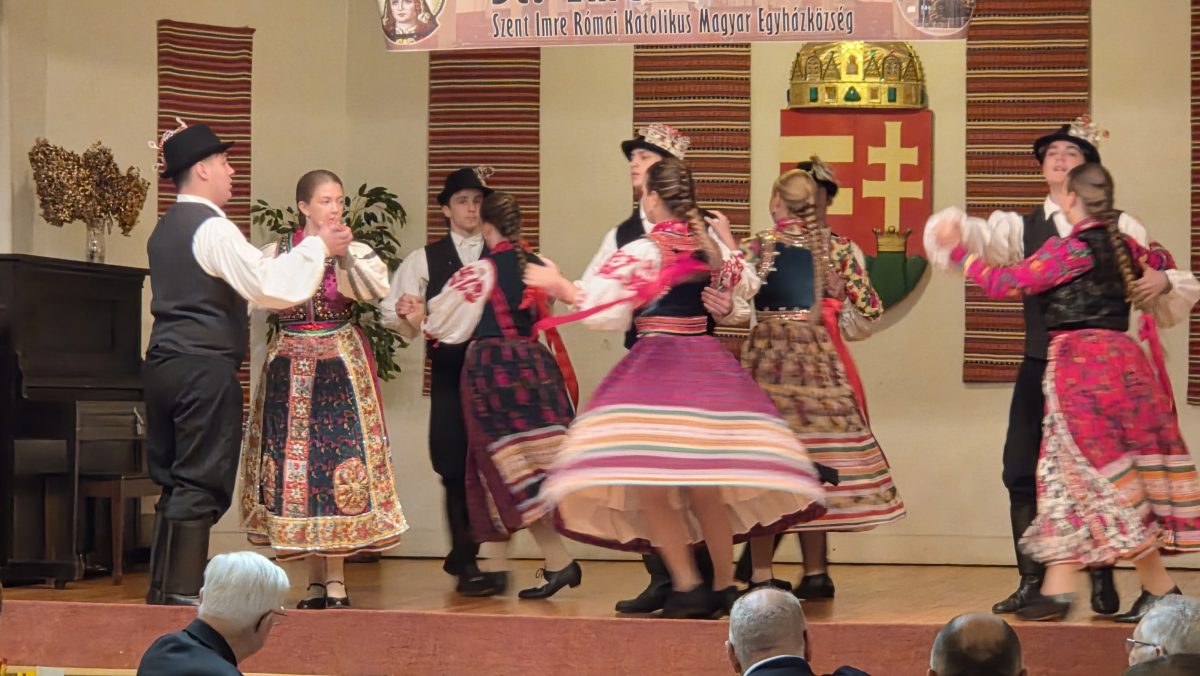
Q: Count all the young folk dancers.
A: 10